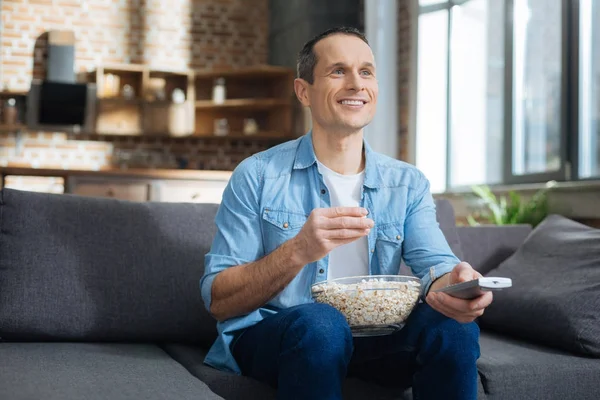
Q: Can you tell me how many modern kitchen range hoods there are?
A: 1